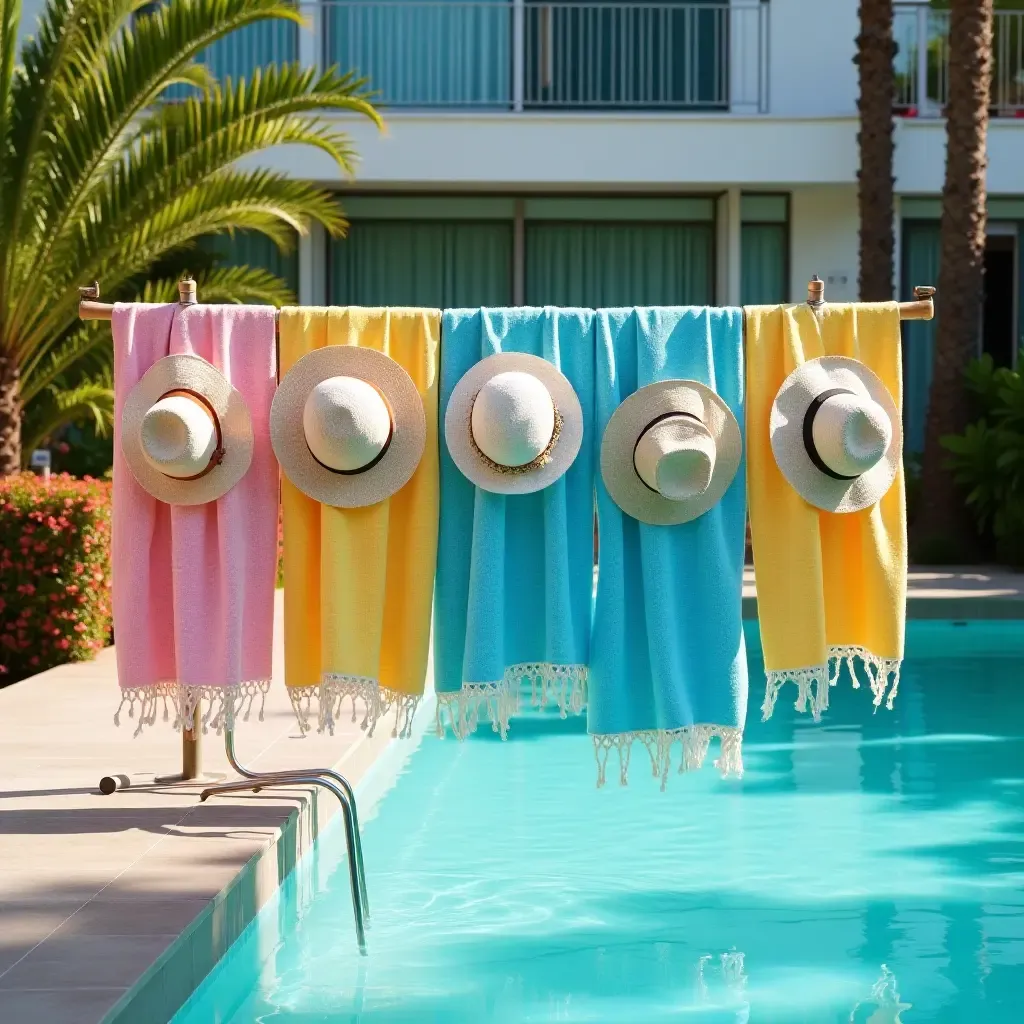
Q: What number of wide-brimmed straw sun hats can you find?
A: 5